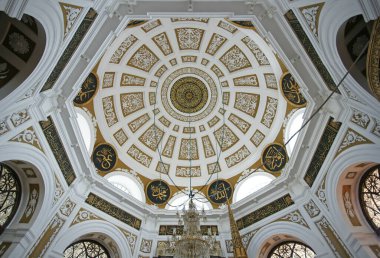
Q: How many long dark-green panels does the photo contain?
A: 7